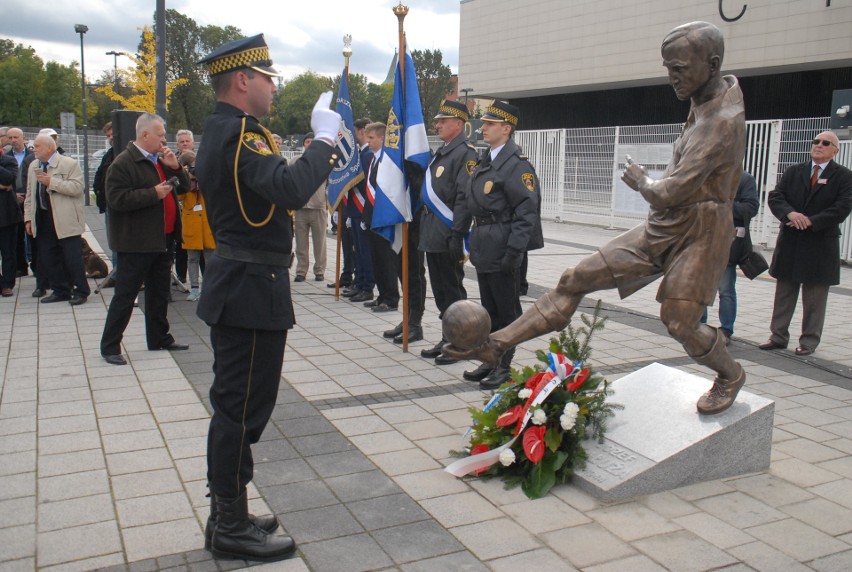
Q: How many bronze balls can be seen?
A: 1